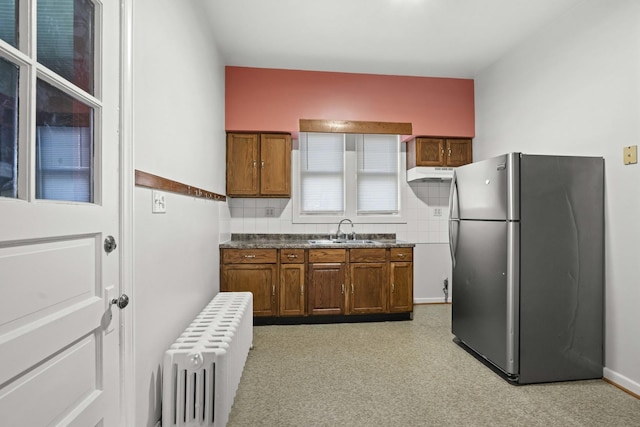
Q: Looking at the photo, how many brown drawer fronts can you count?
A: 5